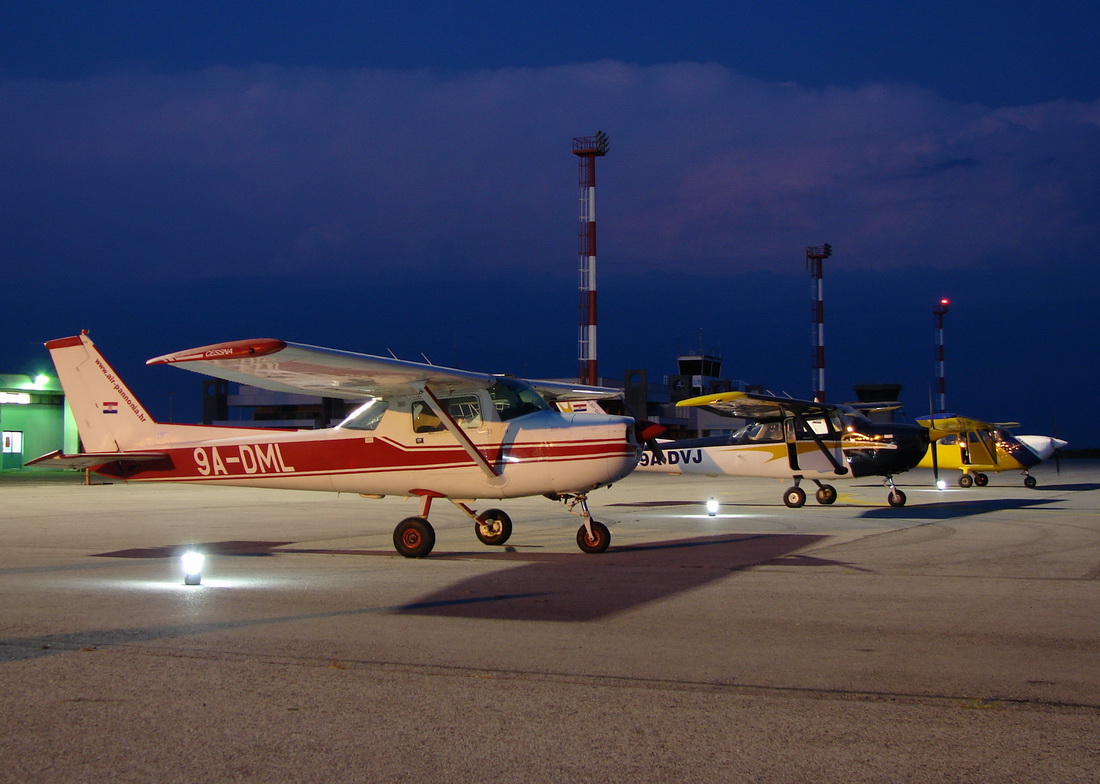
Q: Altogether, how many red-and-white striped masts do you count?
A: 3